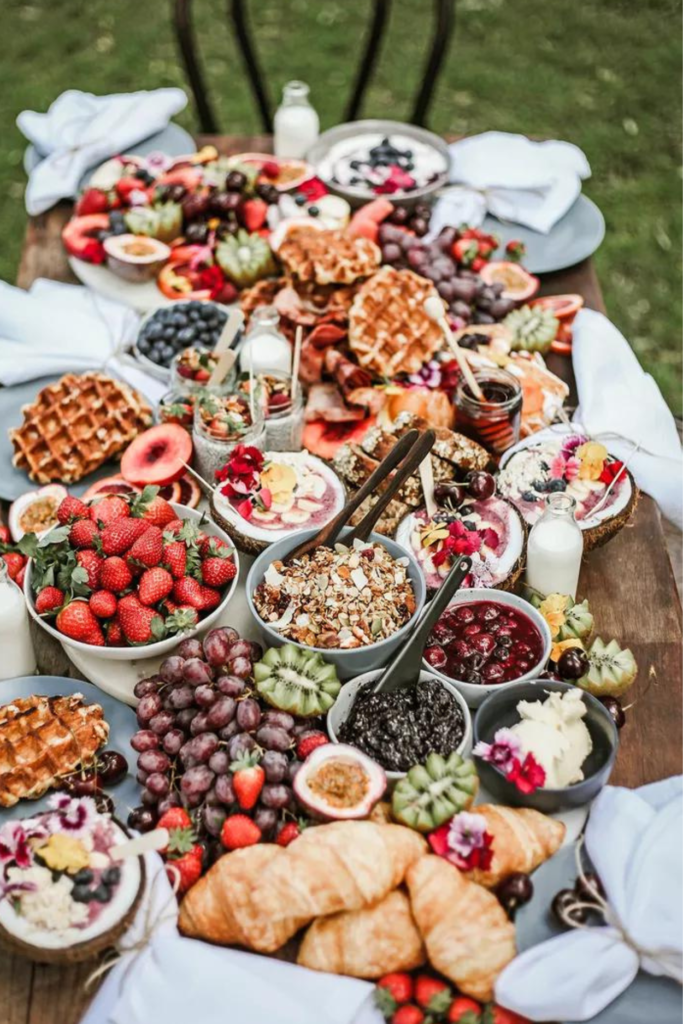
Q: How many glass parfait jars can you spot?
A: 4